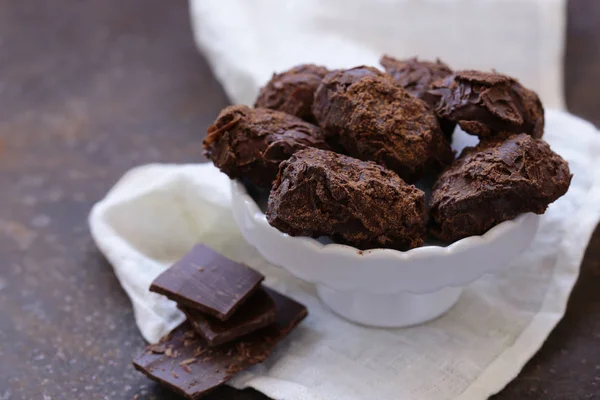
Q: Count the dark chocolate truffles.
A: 7